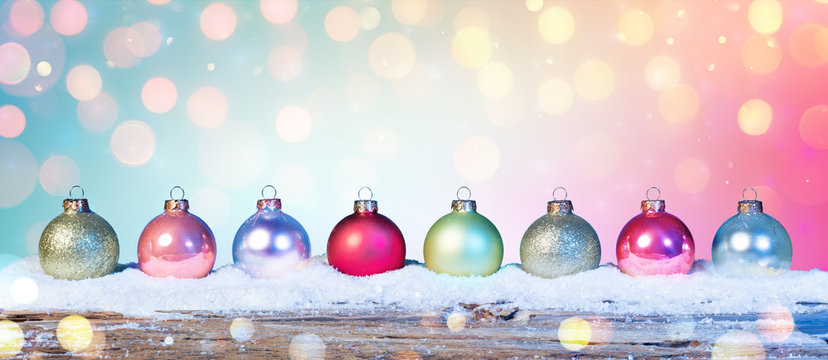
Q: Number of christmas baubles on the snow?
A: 8